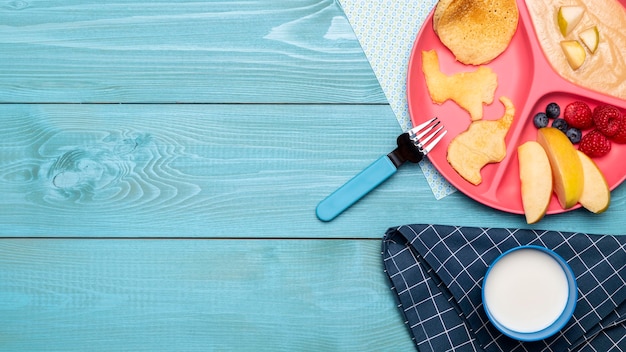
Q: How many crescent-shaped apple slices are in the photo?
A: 3